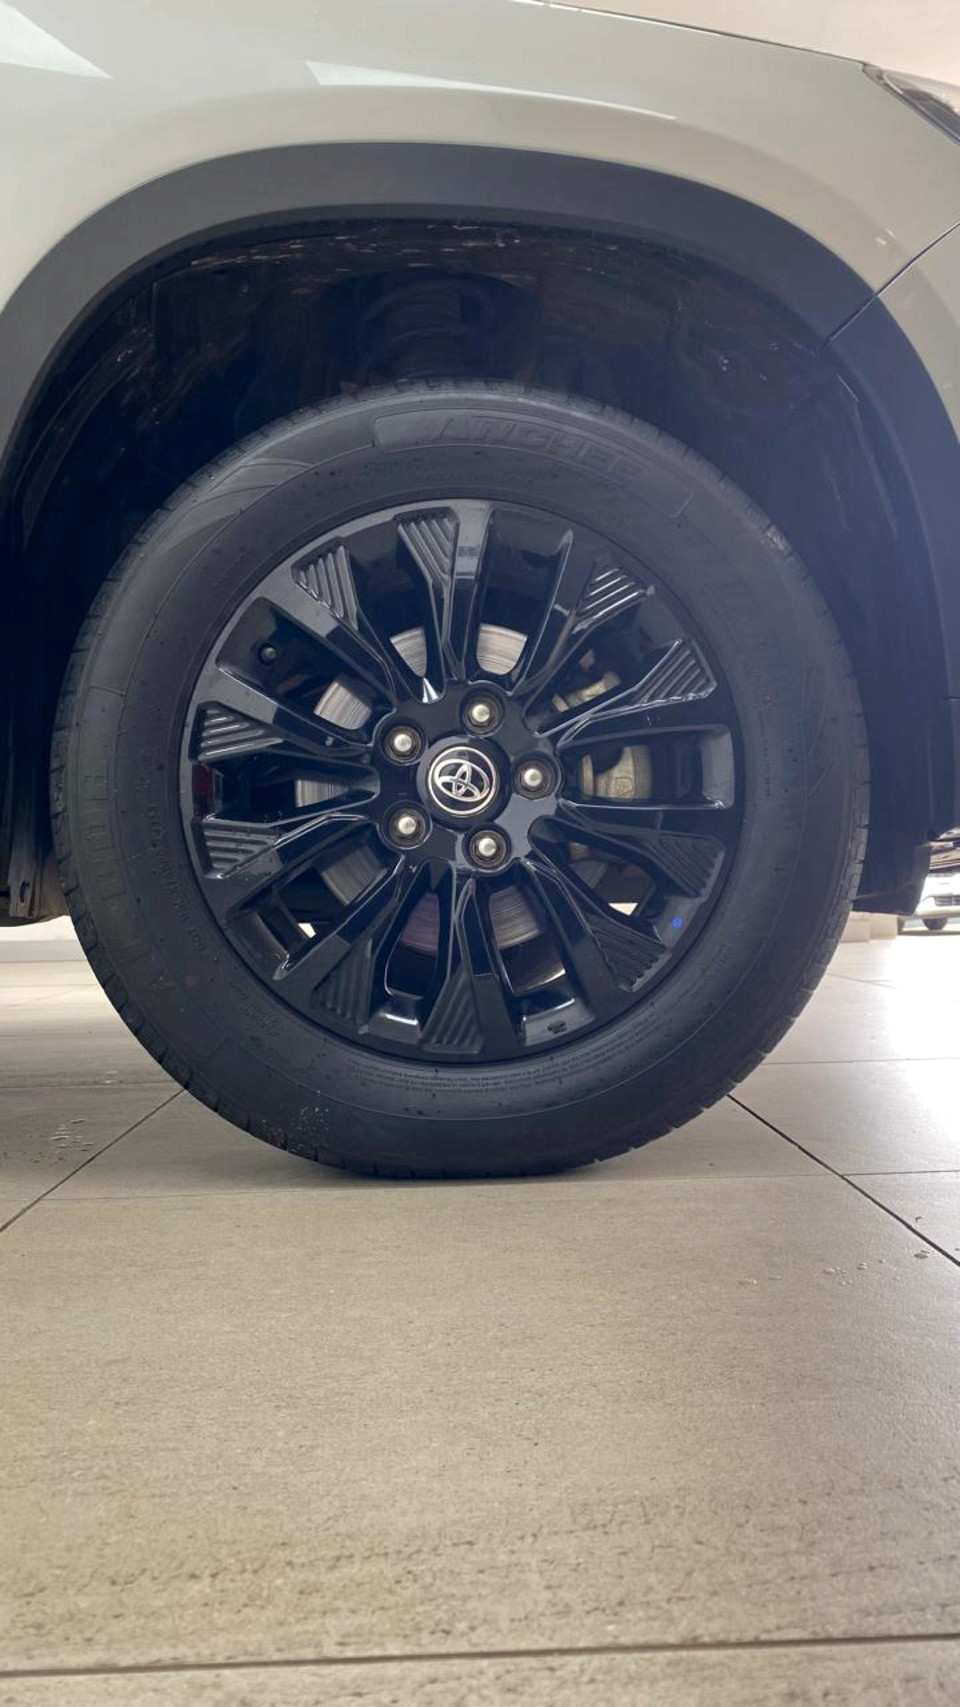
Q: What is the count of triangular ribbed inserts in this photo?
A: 10